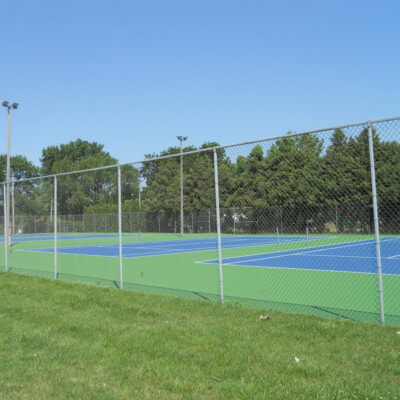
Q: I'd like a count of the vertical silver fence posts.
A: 5